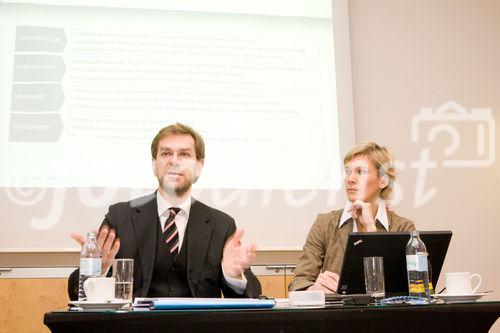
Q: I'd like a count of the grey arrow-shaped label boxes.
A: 4